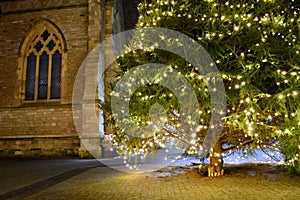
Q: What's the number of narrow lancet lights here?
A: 3